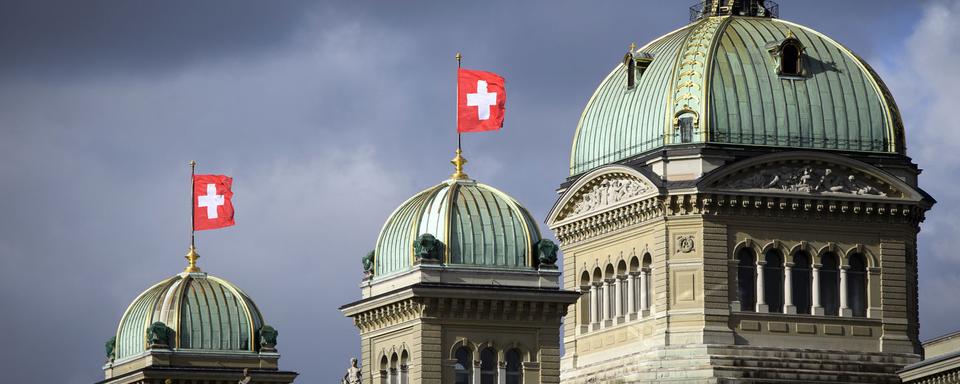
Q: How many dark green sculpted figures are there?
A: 6